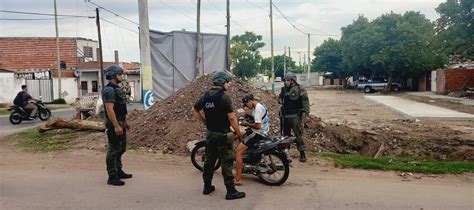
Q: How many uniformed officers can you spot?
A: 3